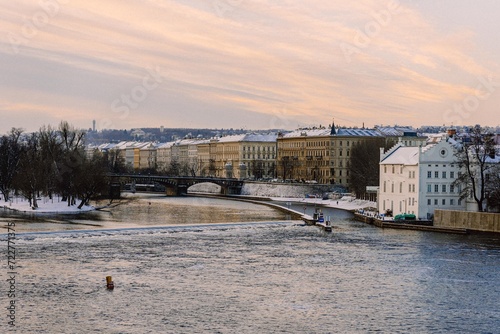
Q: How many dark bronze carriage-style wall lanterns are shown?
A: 0